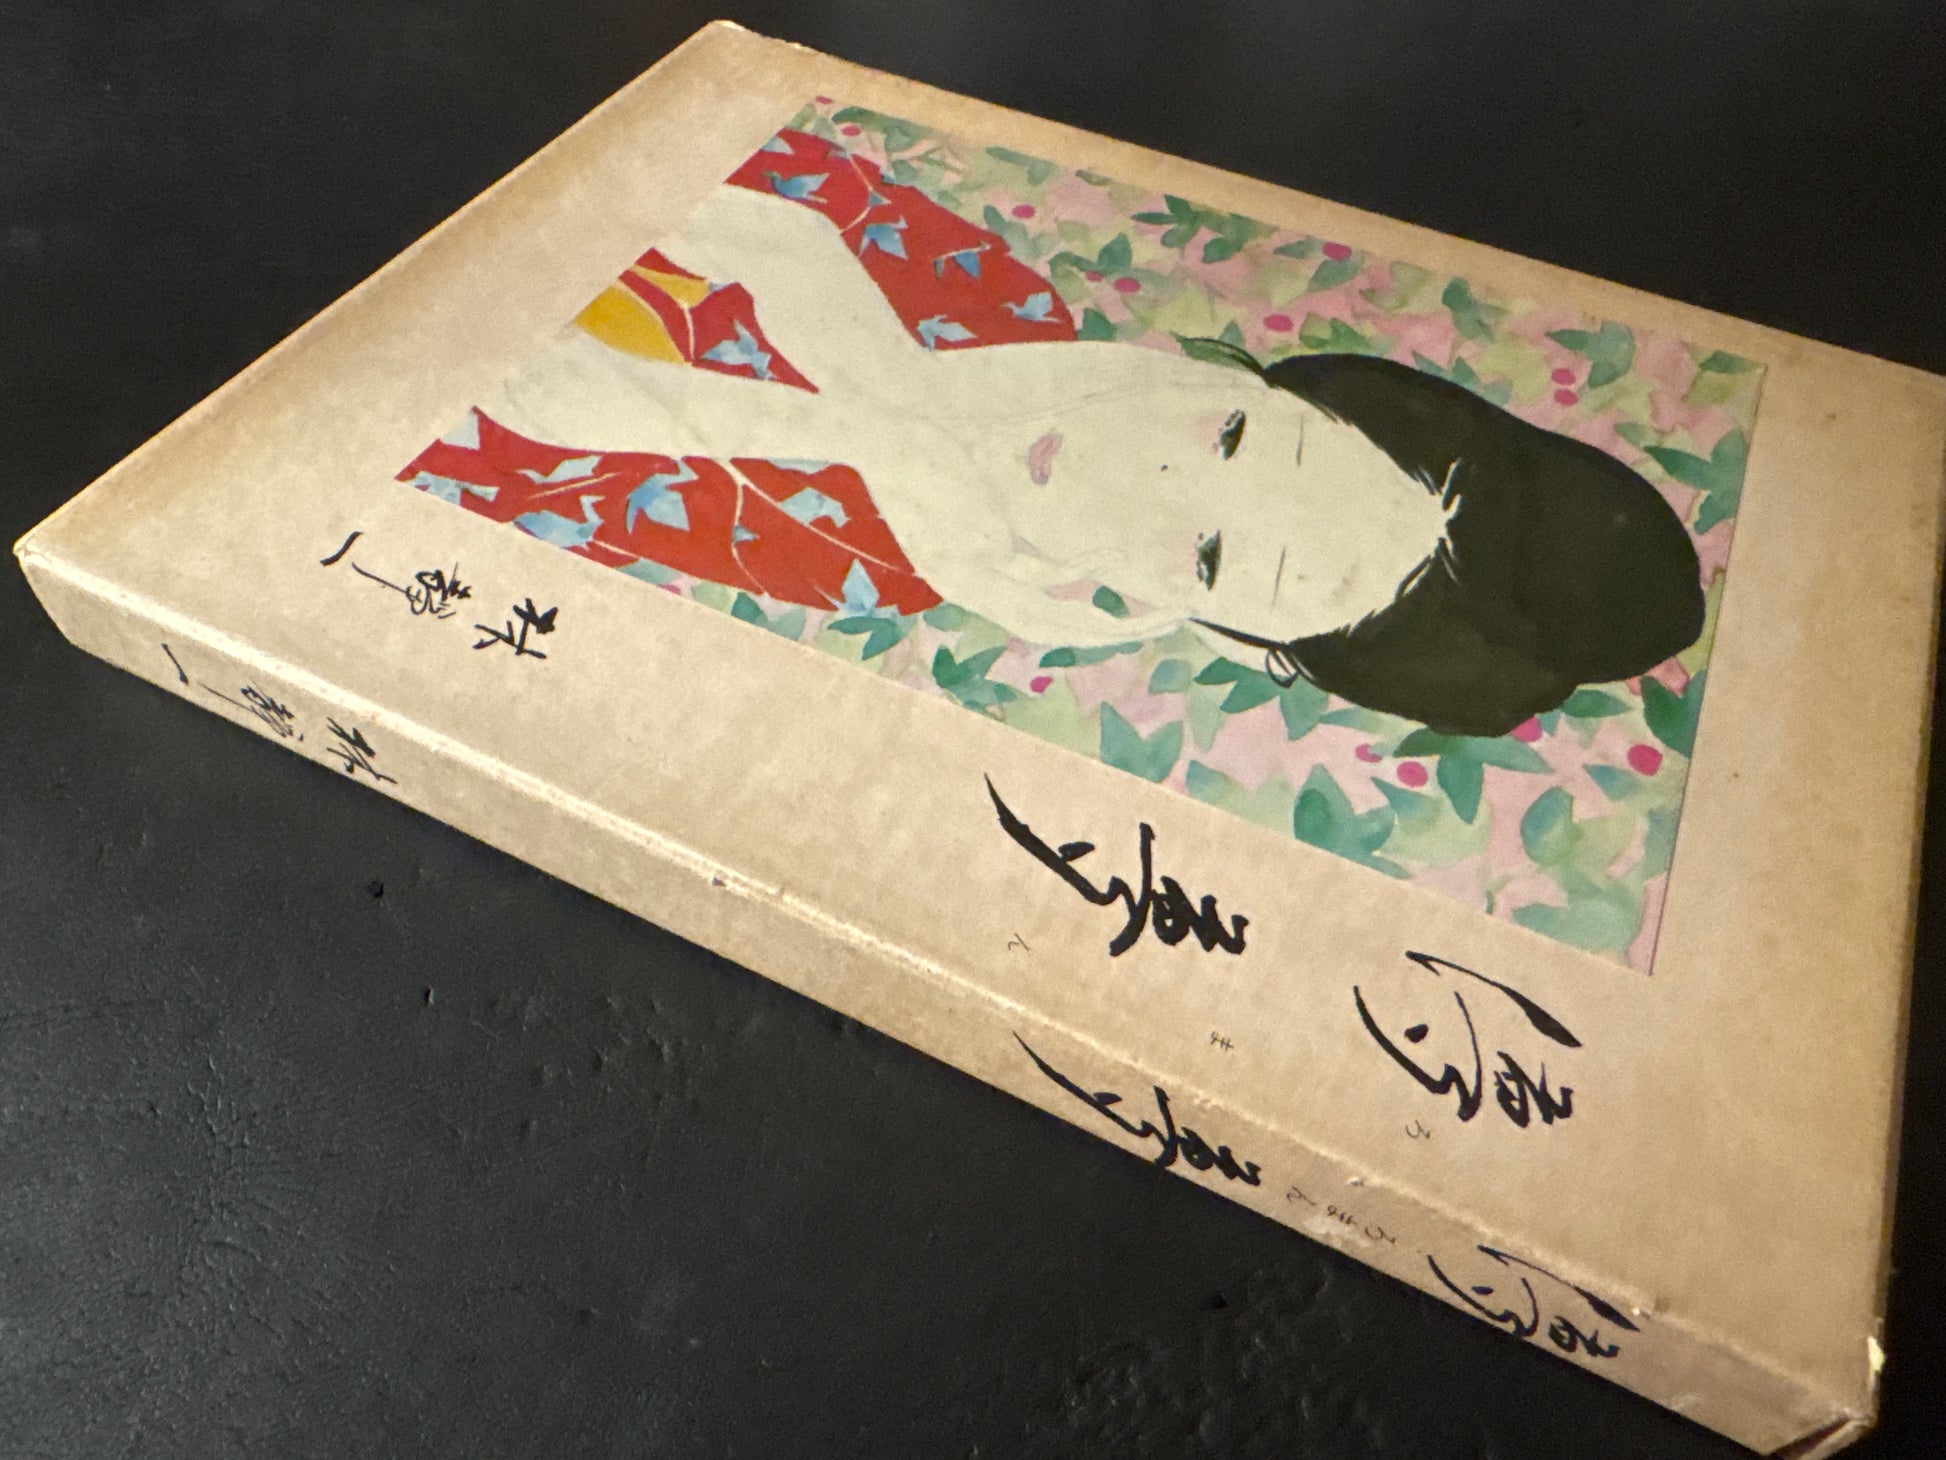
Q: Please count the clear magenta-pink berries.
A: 14